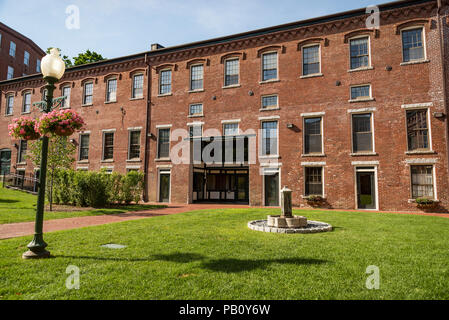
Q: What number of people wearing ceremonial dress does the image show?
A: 0